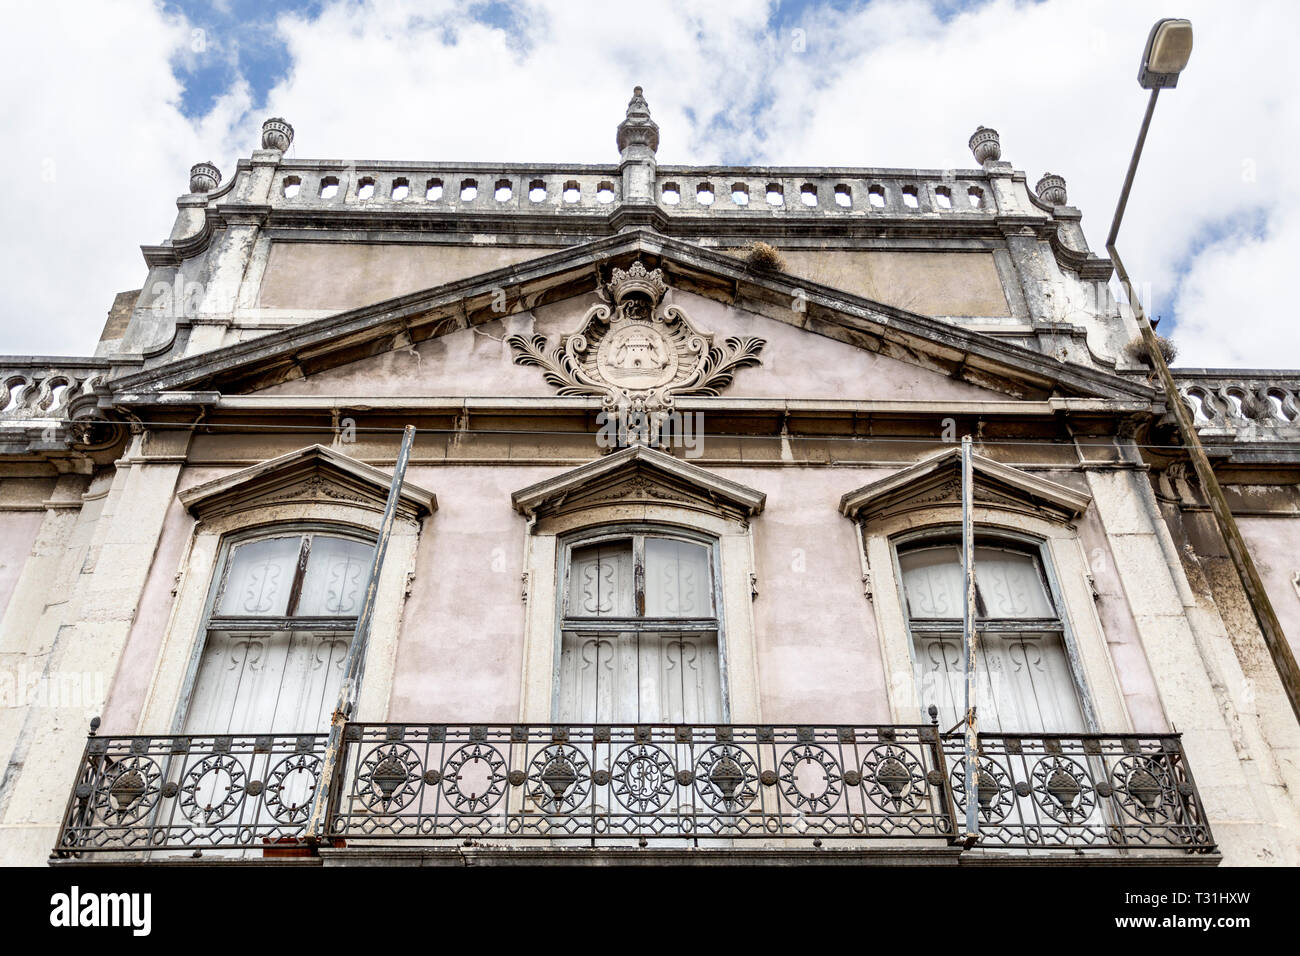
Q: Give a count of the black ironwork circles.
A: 13